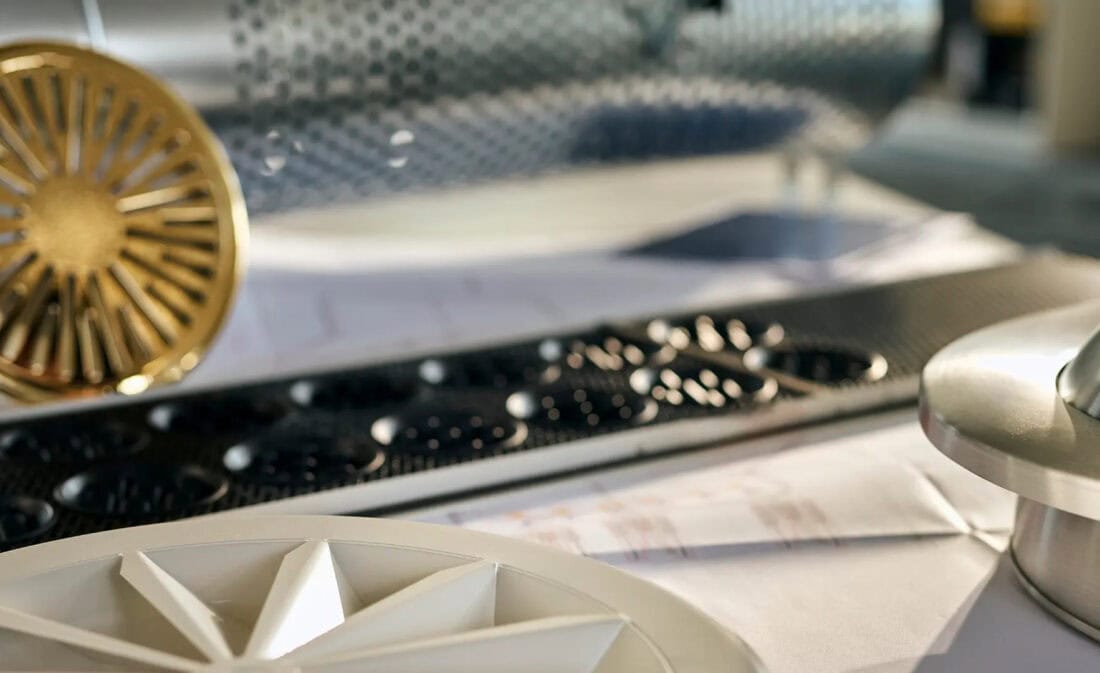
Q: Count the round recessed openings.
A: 13